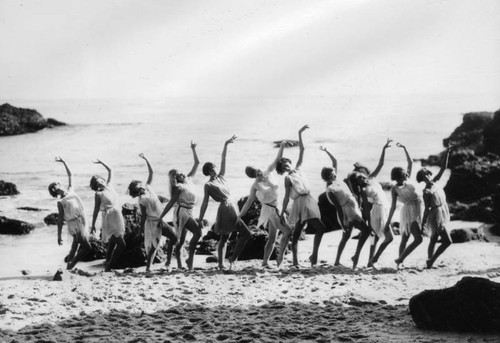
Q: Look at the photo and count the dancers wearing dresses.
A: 11